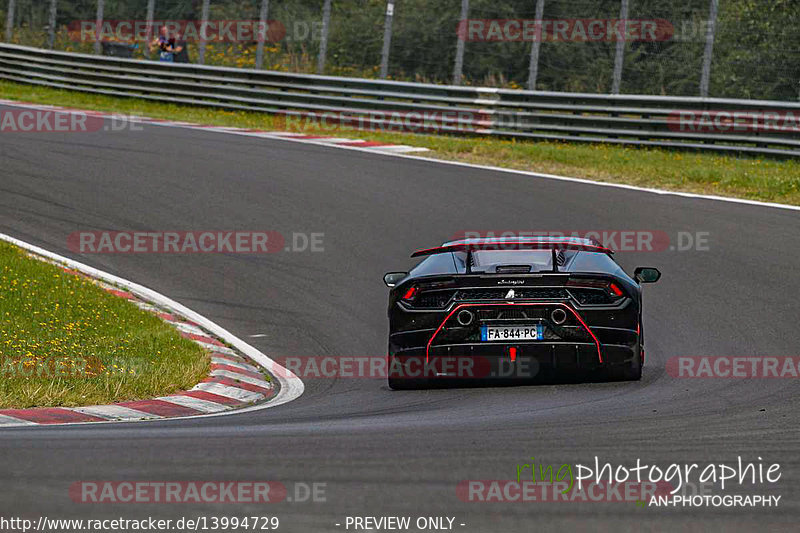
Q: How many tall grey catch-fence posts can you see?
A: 12